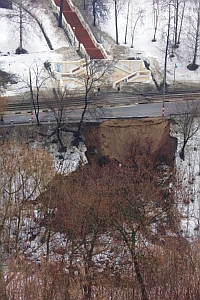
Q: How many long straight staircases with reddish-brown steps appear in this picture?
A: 1